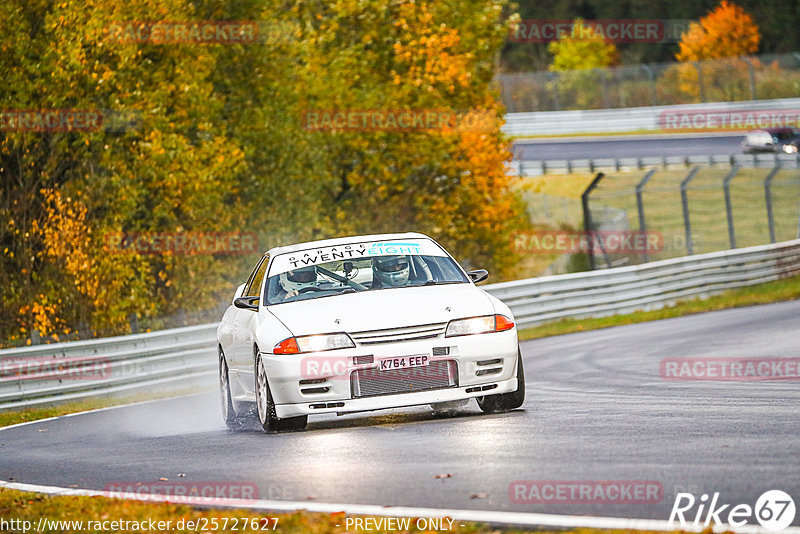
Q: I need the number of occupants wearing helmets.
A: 2